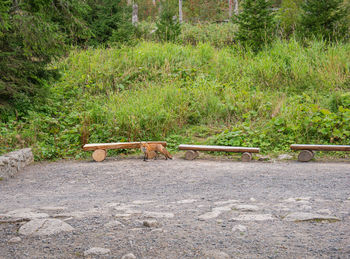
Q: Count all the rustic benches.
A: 3